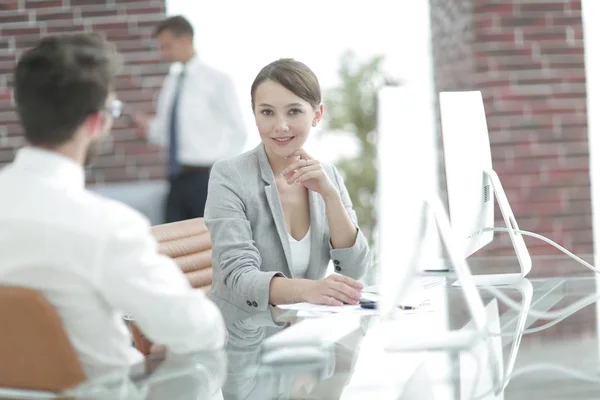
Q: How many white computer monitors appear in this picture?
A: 2